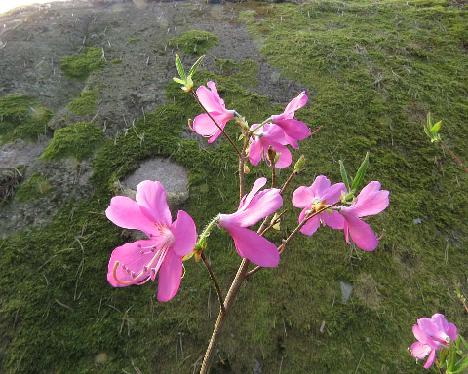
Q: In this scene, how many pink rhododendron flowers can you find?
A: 8